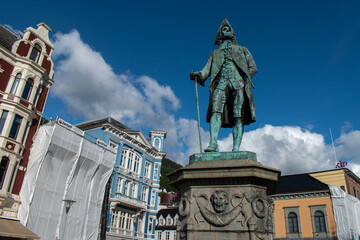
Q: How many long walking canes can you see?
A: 1